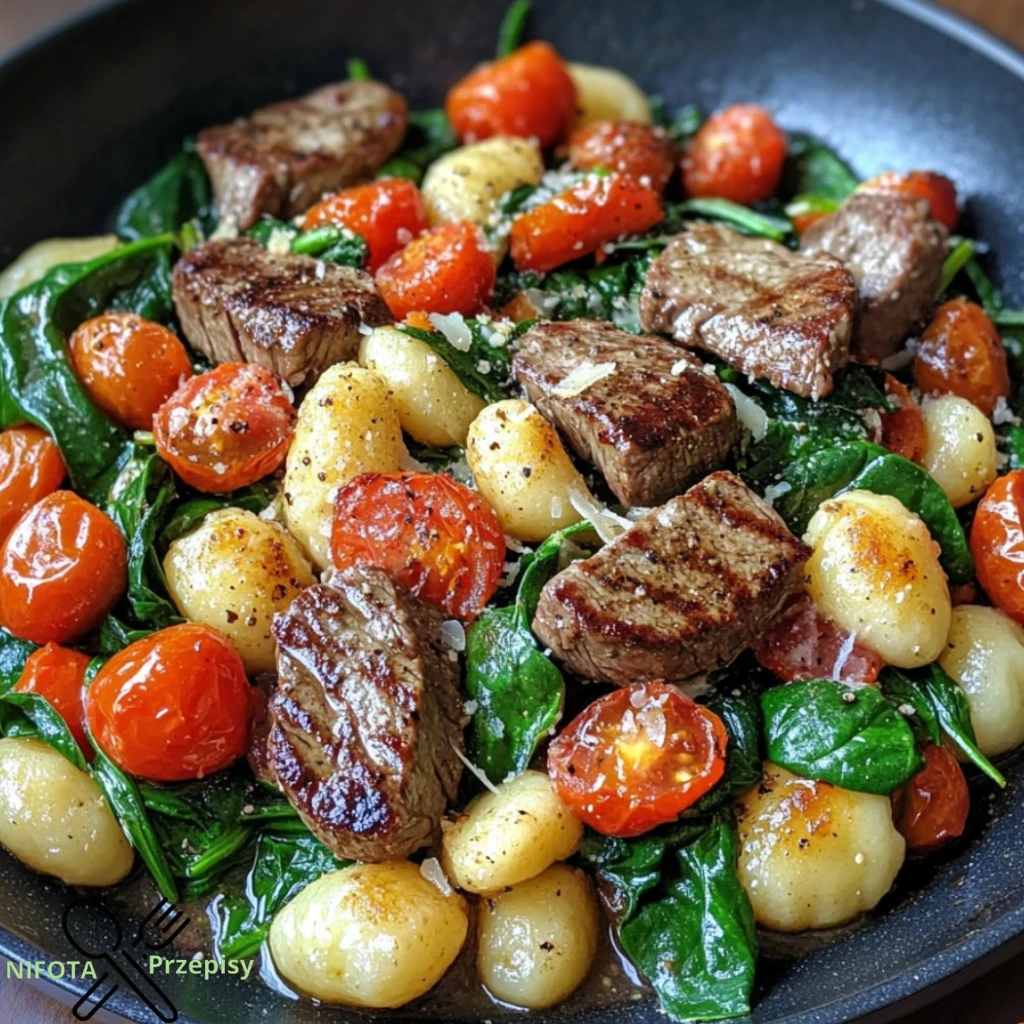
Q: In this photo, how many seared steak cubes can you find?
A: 7